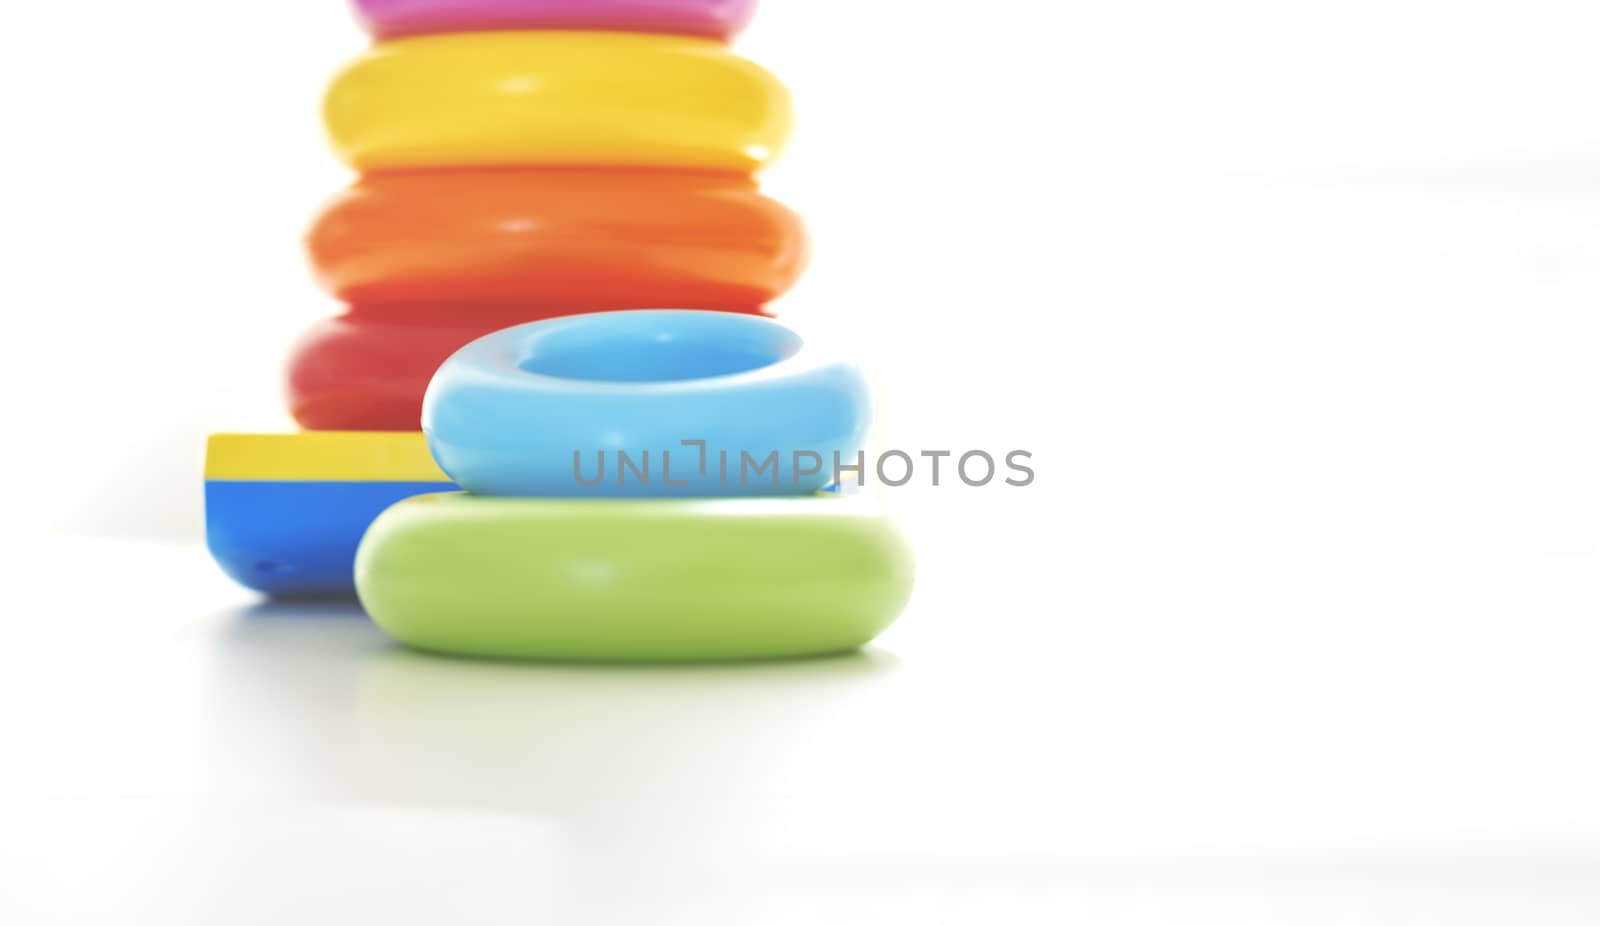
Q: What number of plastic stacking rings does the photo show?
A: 6